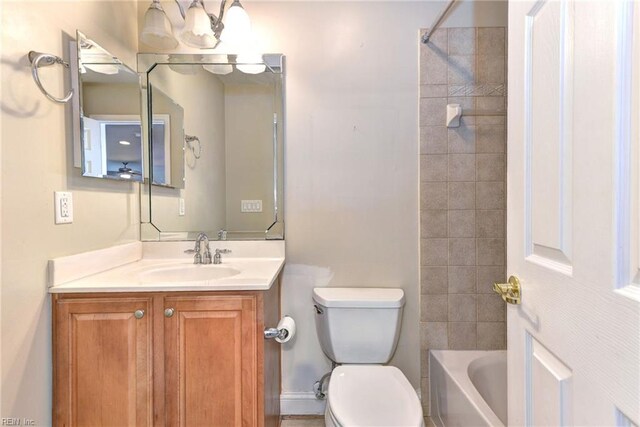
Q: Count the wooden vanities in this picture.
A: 1